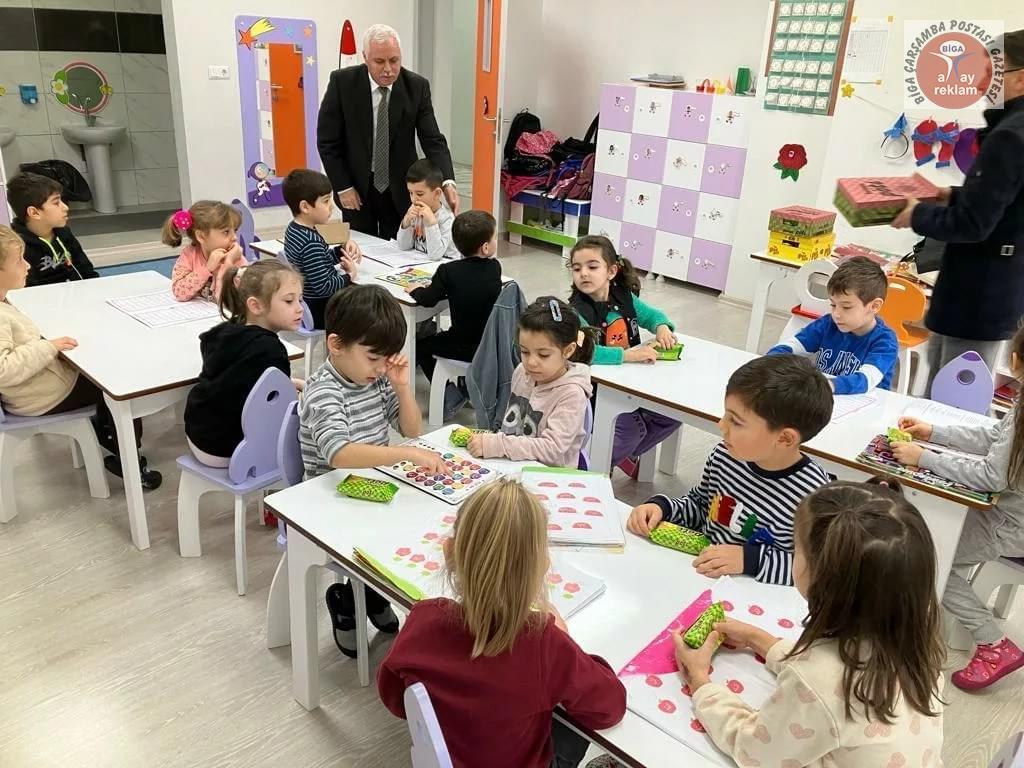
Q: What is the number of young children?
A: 15